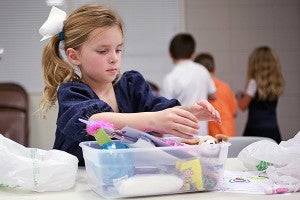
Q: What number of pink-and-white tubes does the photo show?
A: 1